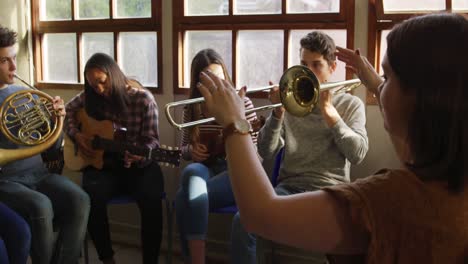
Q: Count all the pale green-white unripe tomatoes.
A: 0